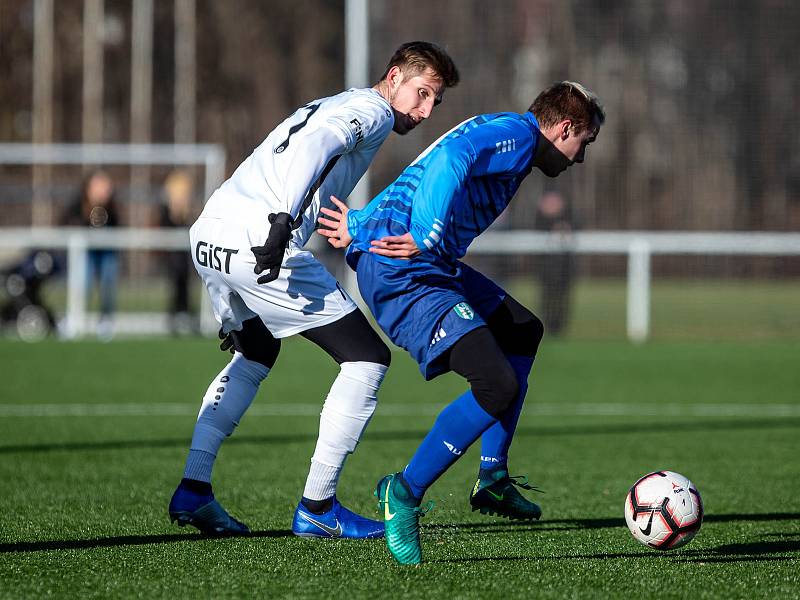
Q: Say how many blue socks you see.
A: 2